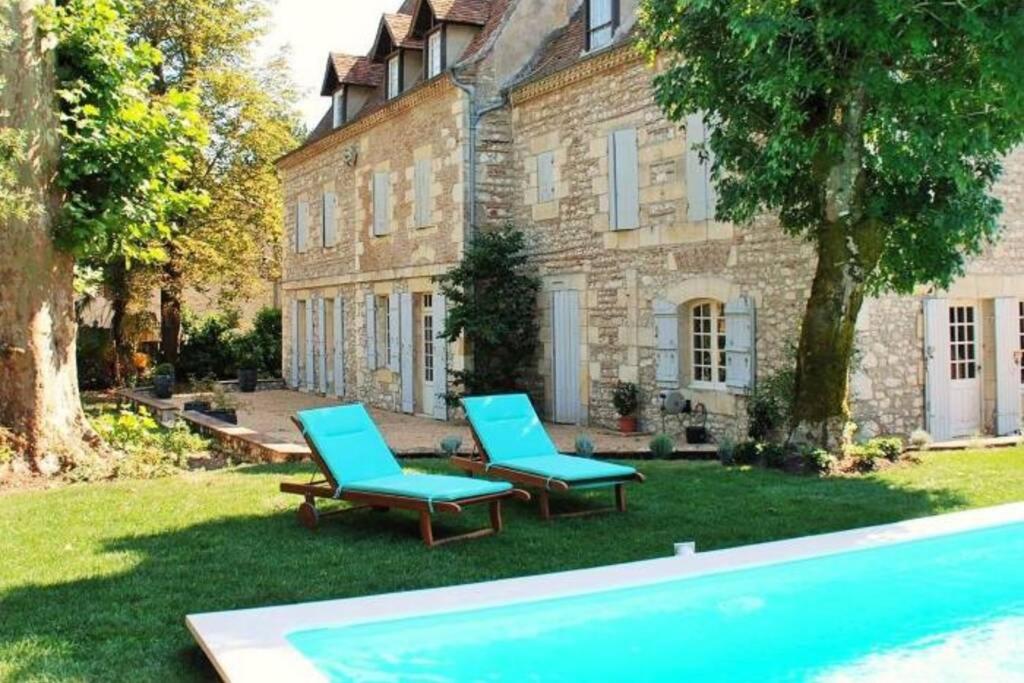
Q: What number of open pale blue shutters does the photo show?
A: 12